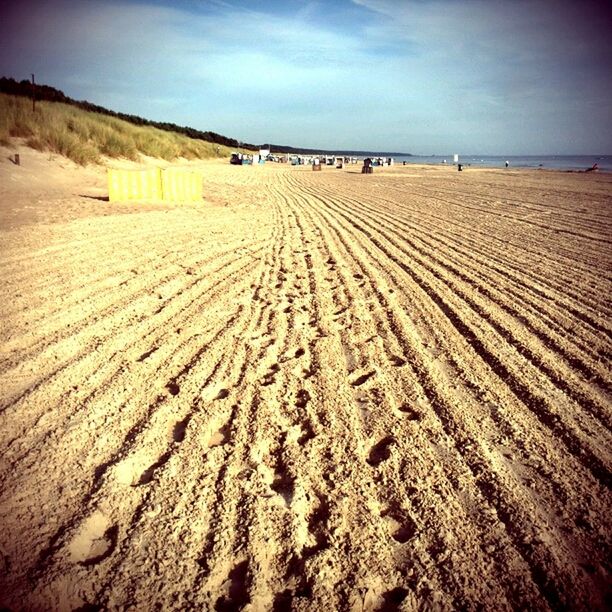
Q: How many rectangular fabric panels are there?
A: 2